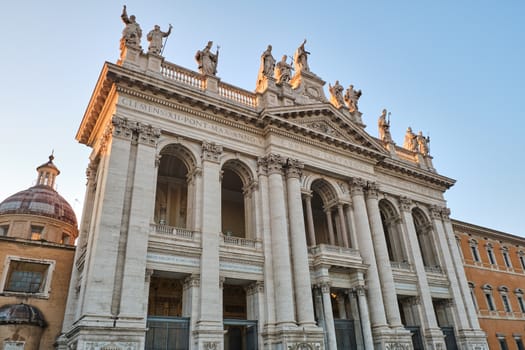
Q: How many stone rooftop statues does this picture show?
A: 11